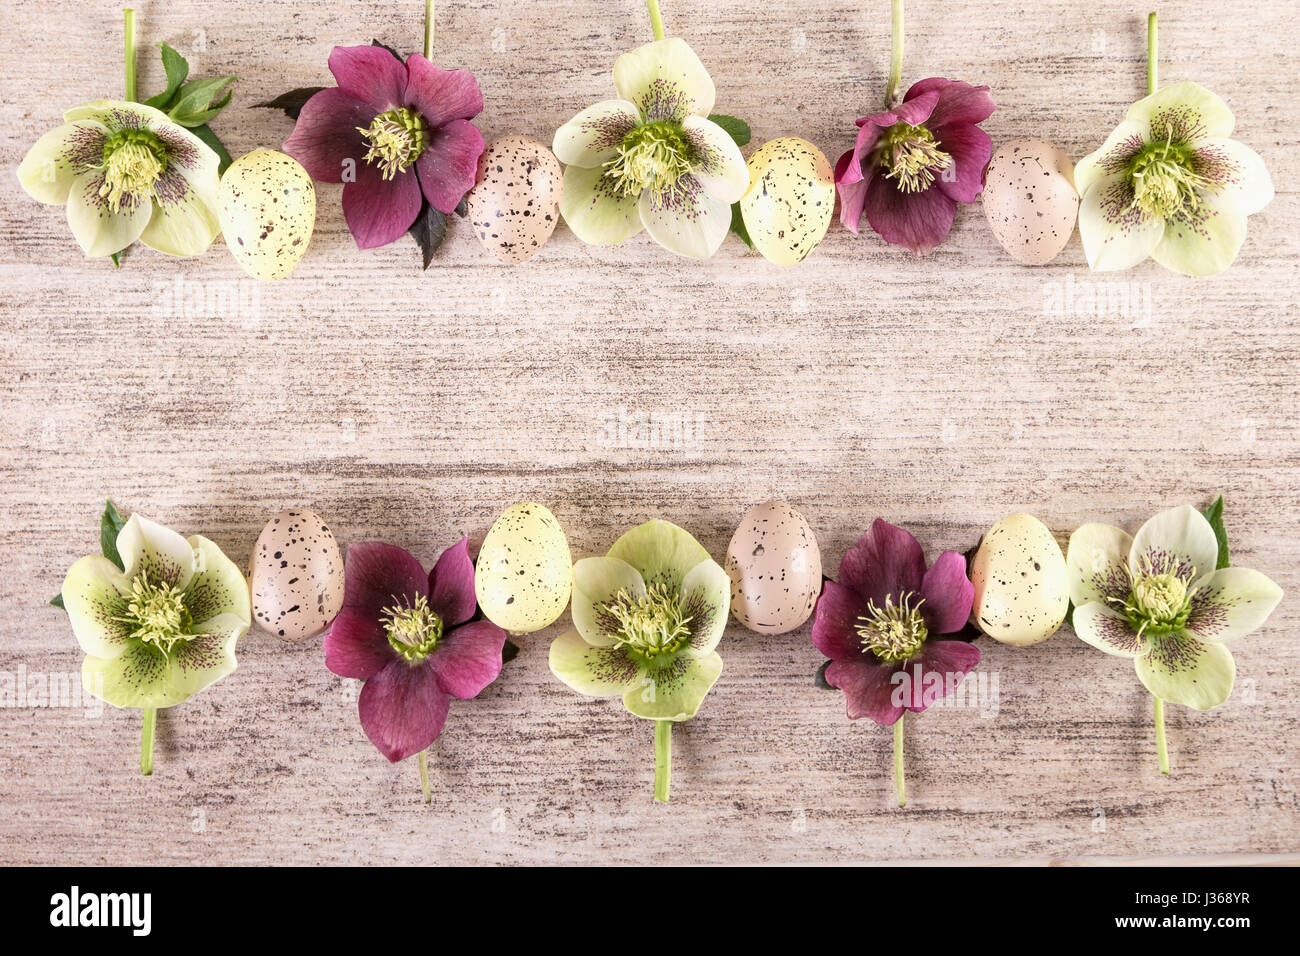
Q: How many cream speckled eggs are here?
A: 4